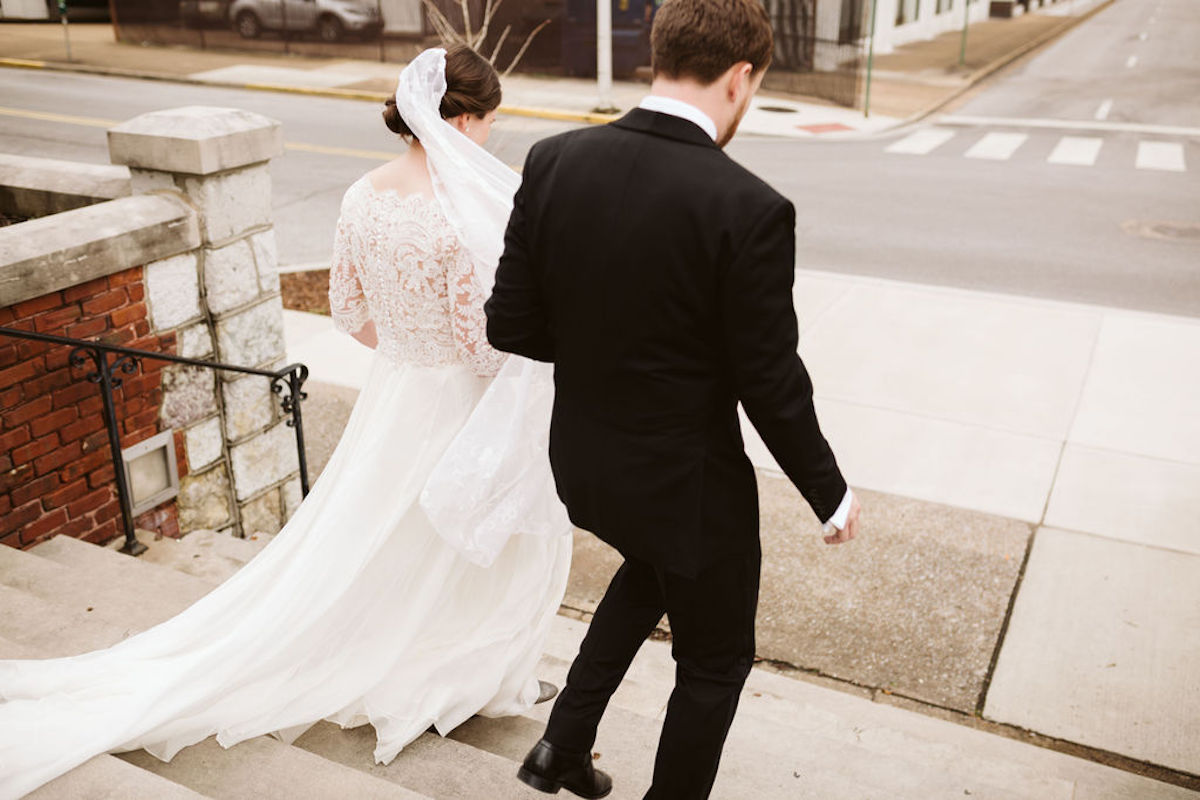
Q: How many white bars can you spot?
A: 4